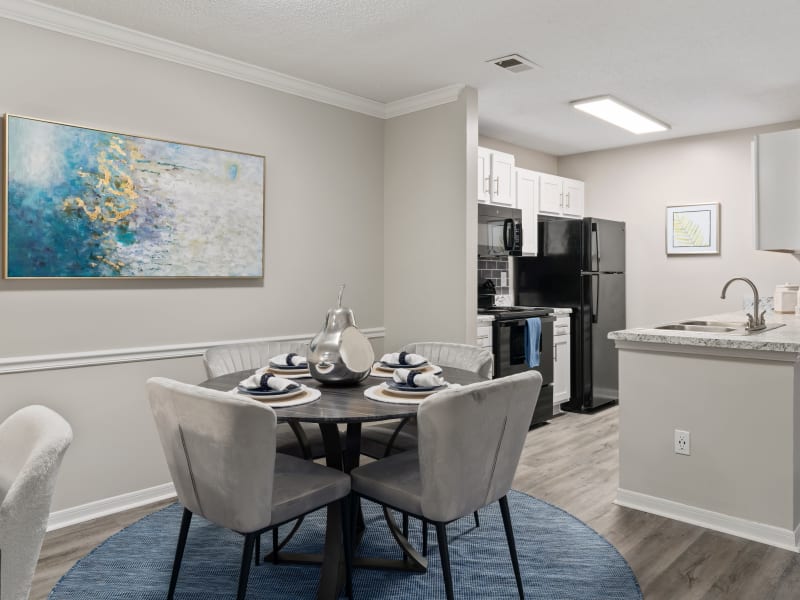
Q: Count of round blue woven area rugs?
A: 1